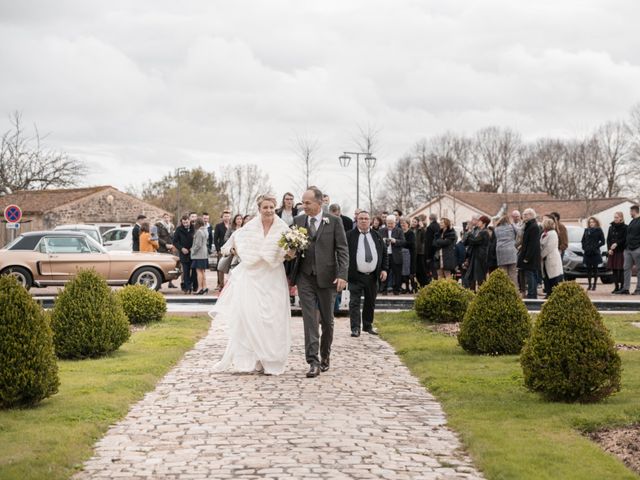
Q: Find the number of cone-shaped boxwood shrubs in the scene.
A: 4